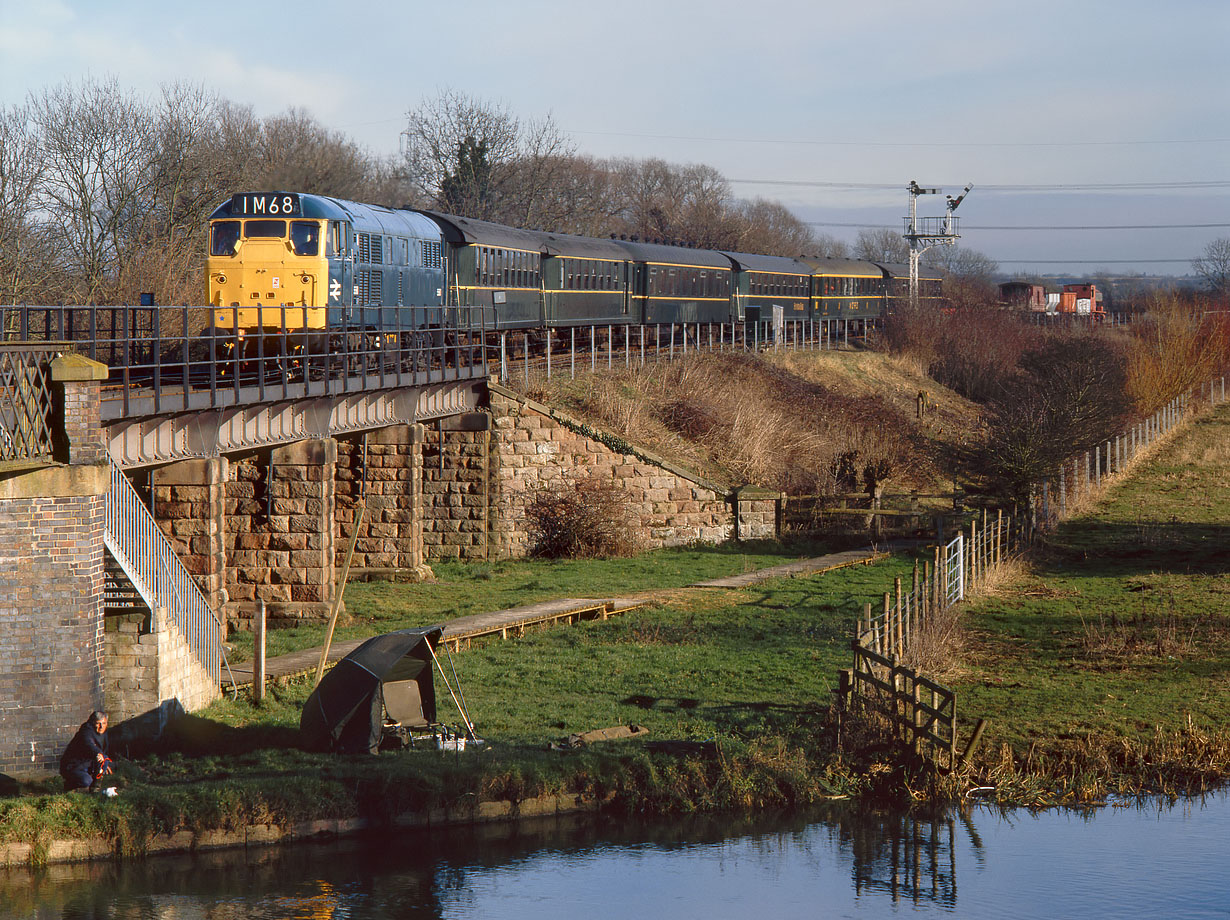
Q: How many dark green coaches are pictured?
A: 6